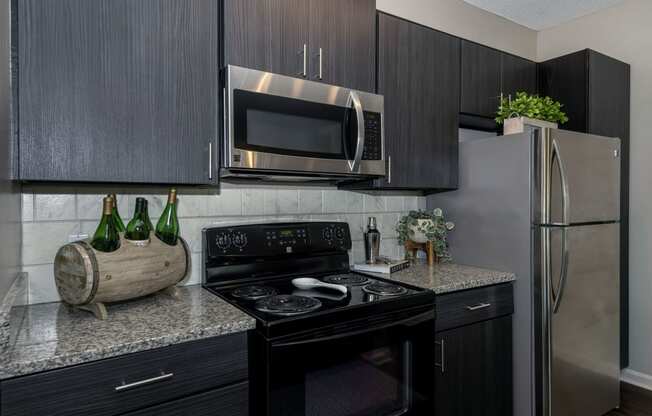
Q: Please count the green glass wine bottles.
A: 5